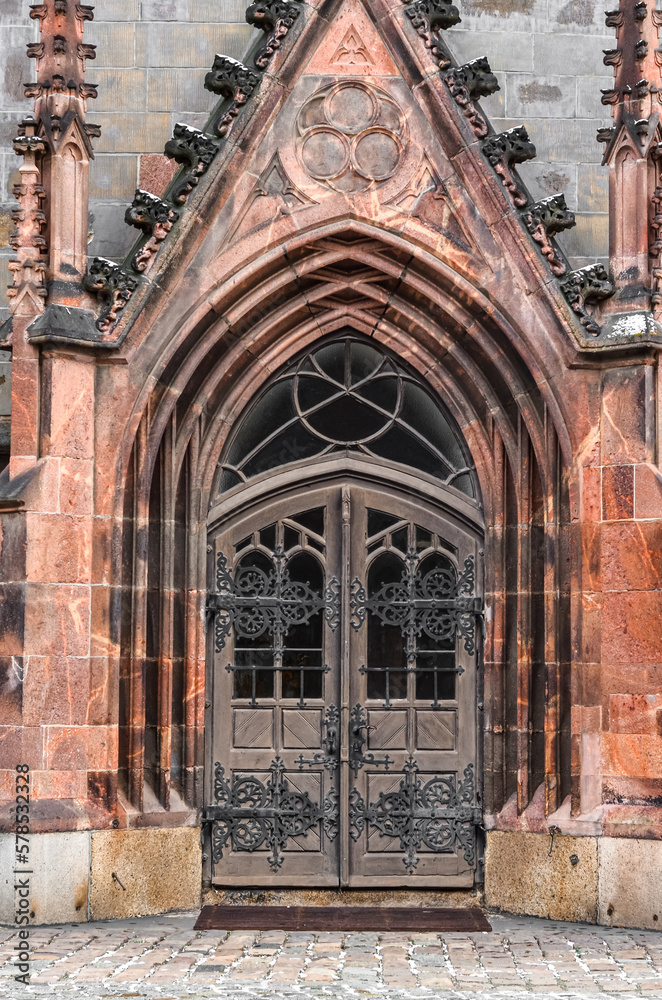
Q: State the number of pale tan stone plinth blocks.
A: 4